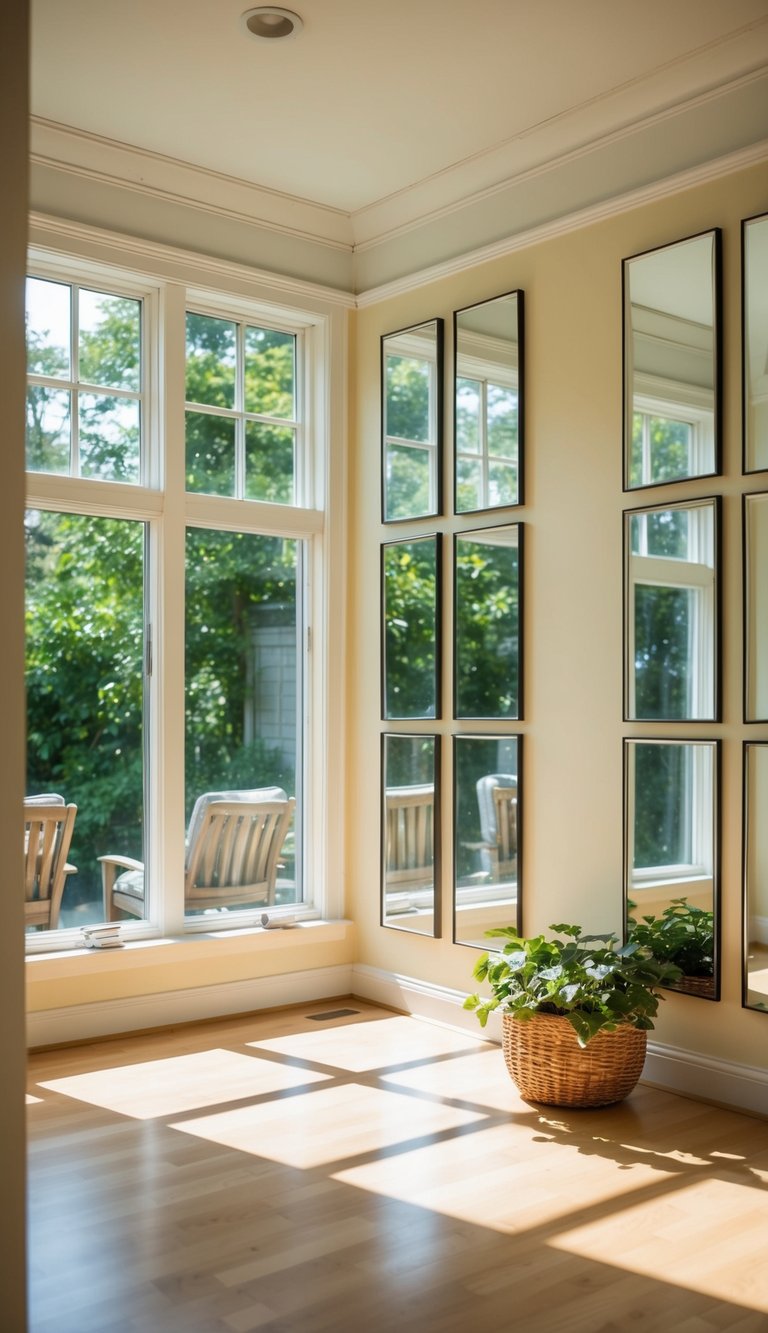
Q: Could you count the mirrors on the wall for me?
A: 12